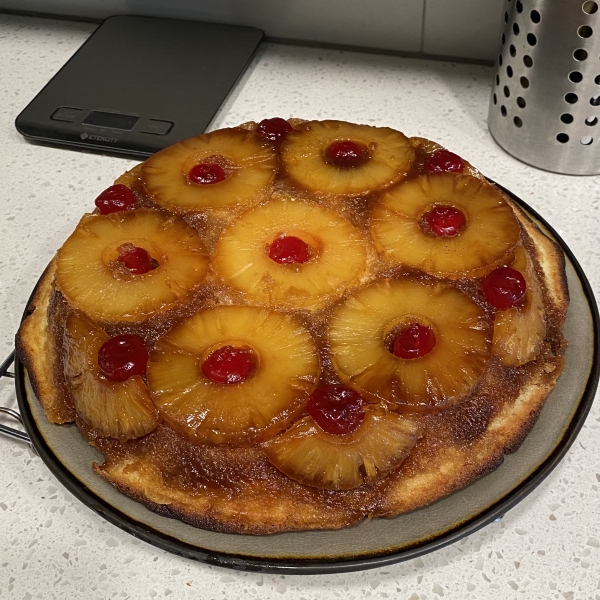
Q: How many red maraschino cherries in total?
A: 13